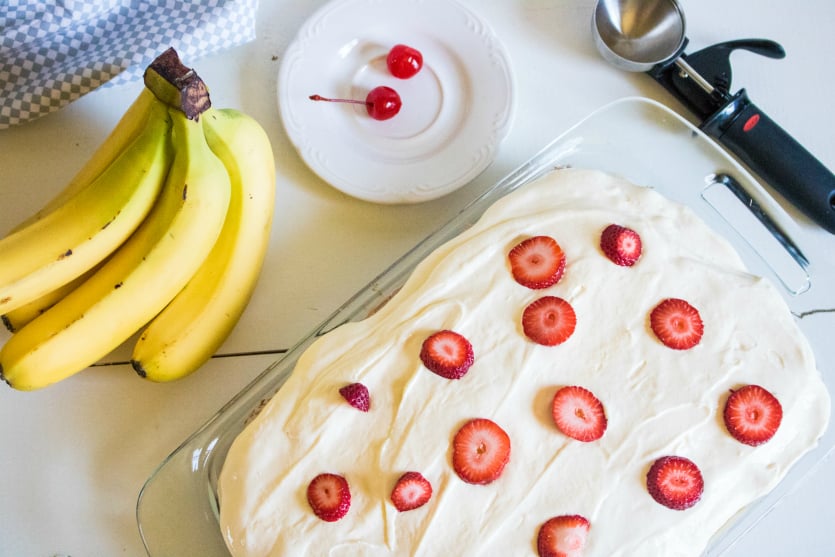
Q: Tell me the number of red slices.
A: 13